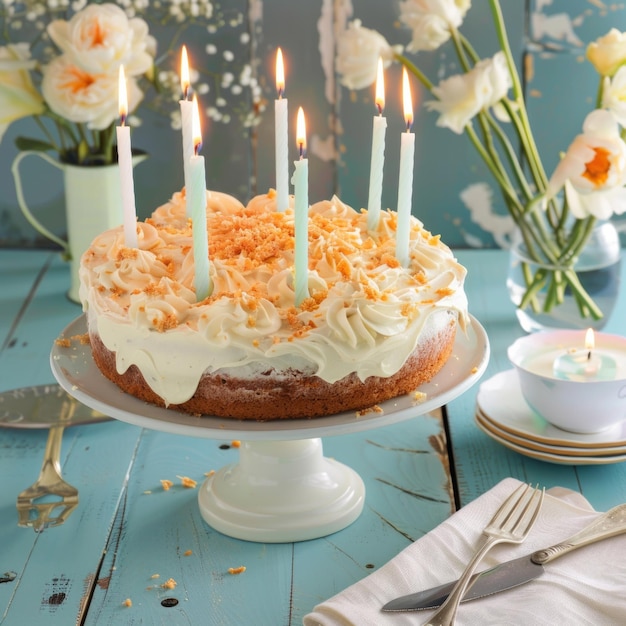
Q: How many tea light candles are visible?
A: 1